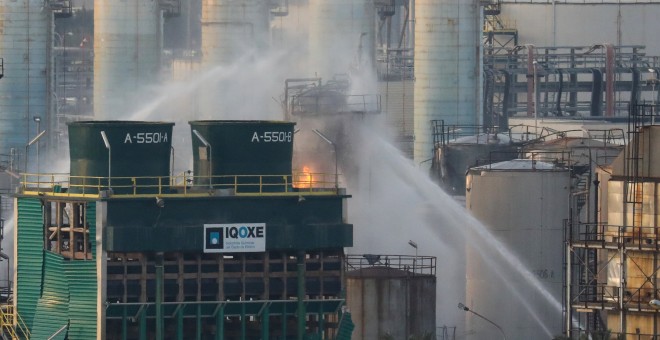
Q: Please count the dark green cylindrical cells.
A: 2